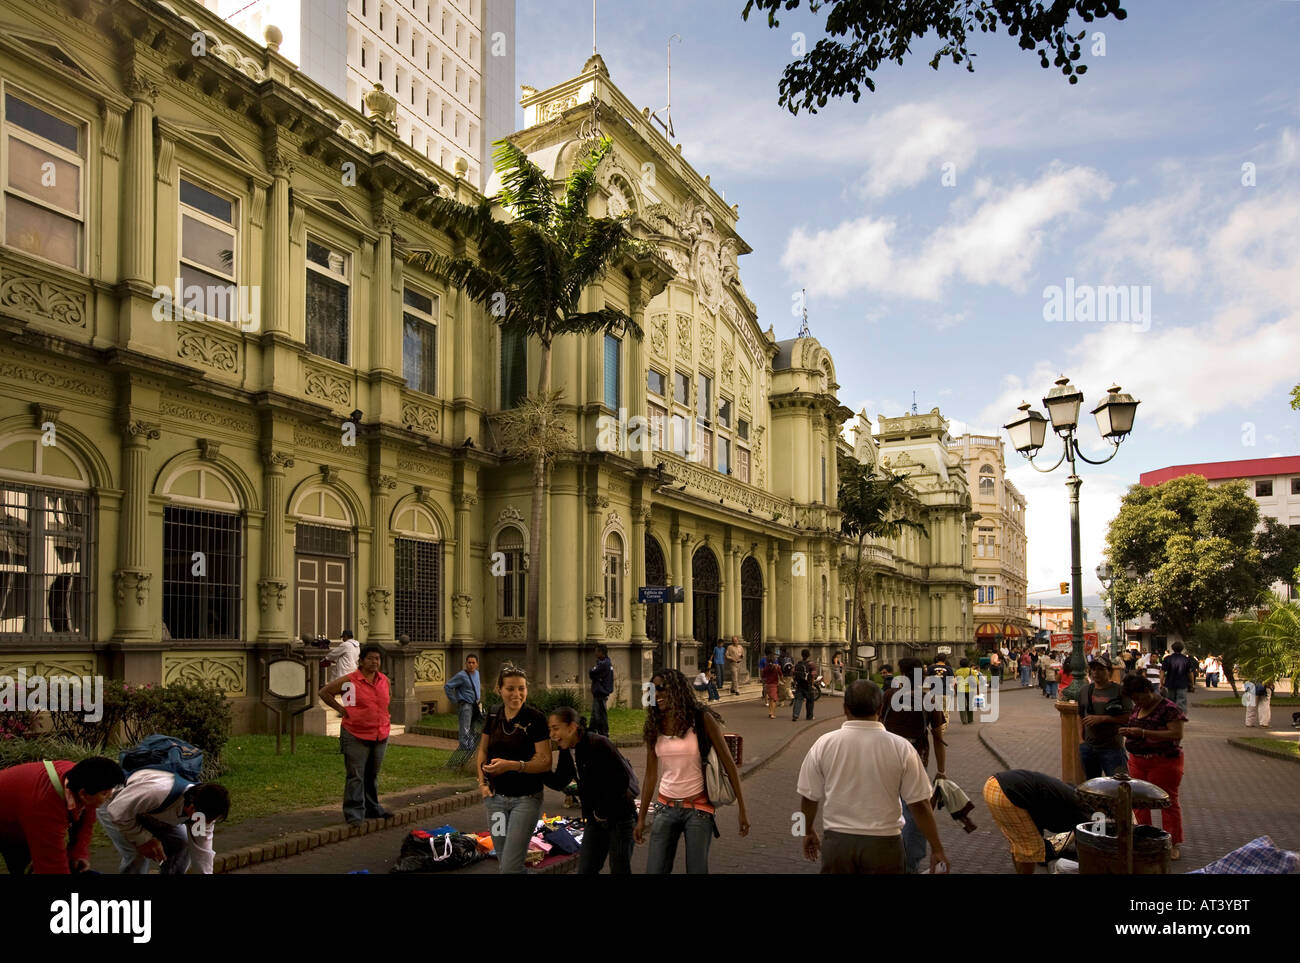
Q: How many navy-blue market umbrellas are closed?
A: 0